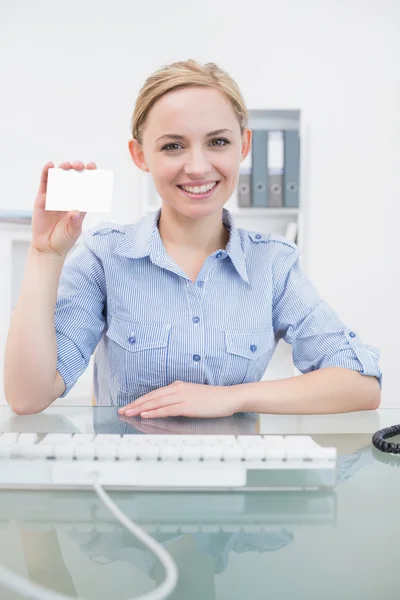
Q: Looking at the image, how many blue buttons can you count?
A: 8